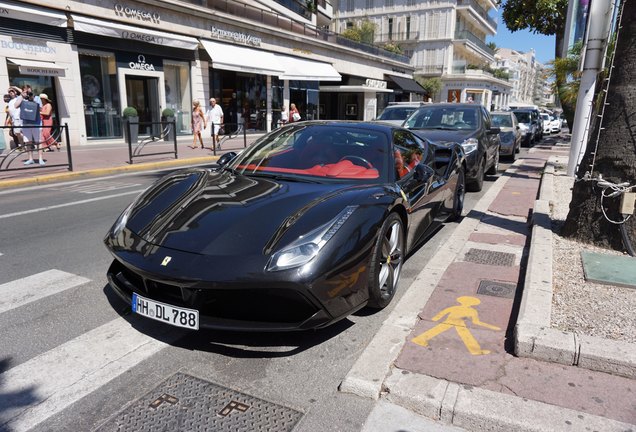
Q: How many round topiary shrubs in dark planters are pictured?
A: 2